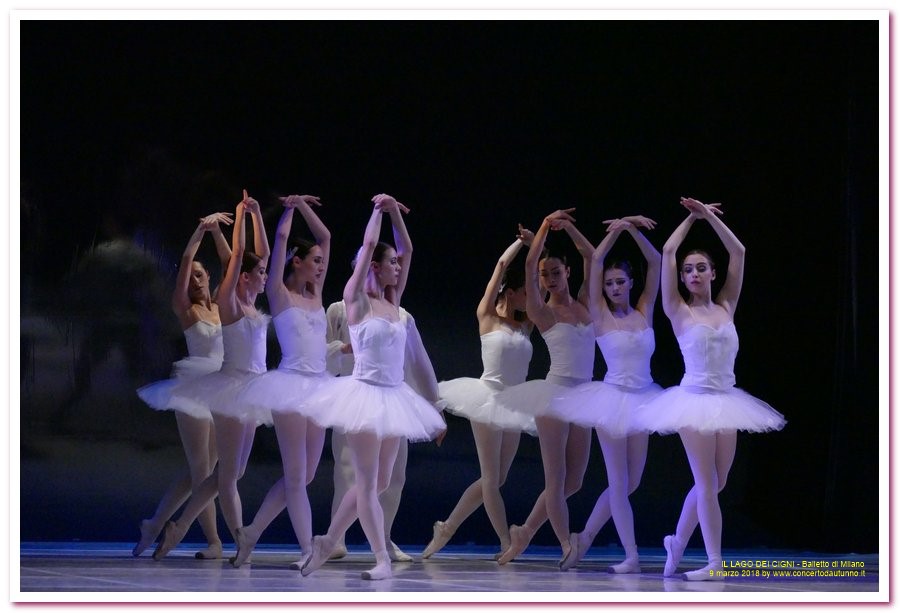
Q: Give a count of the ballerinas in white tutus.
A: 8